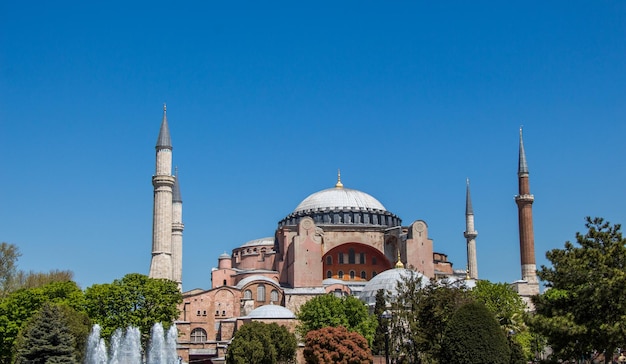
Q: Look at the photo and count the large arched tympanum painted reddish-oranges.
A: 1